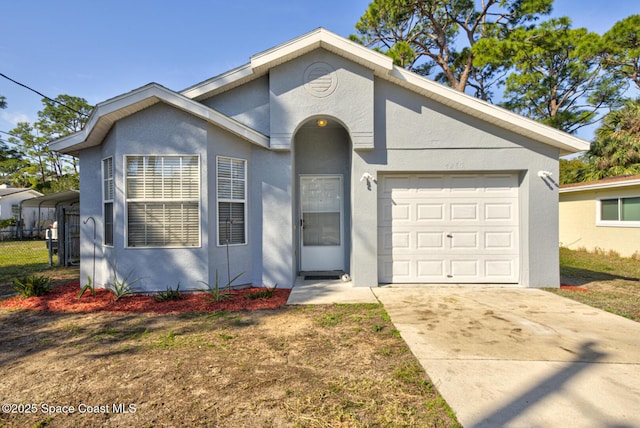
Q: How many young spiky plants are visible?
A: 6